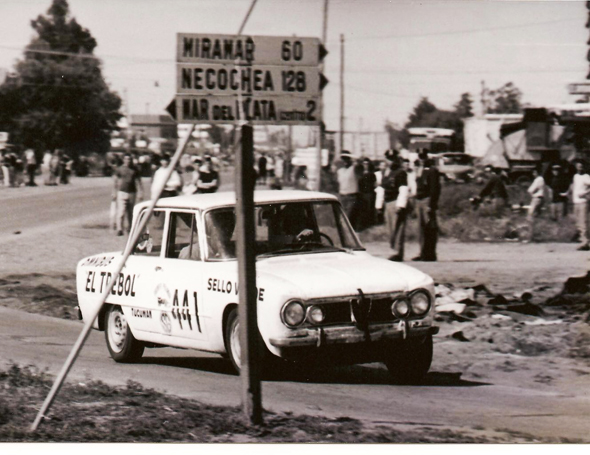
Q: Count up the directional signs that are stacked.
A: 3